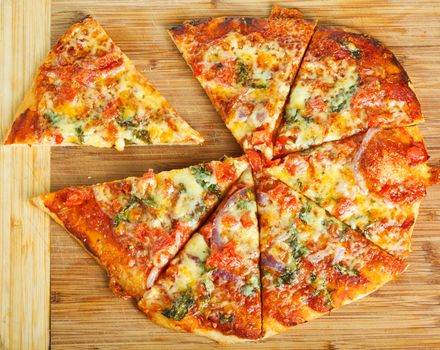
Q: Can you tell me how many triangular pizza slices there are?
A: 7